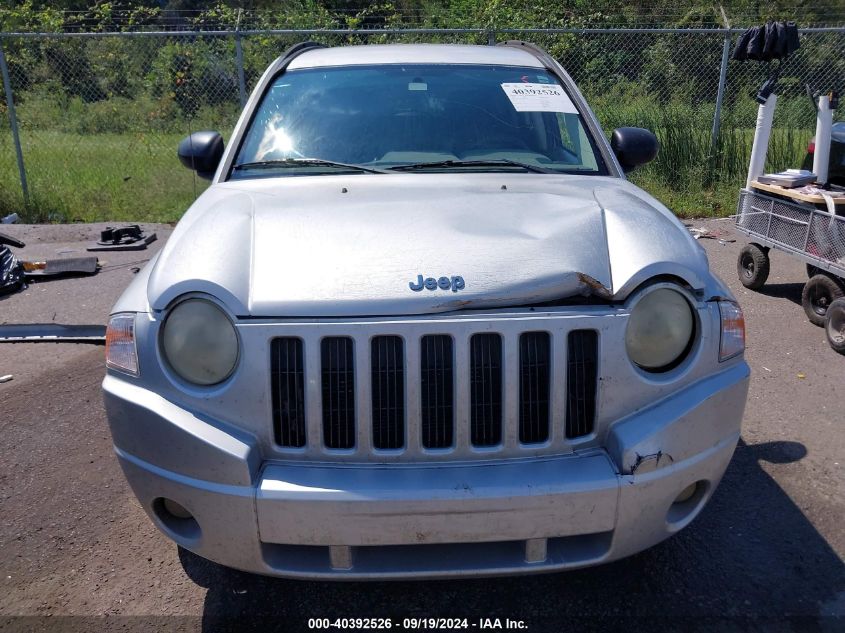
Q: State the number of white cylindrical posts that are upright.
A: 2